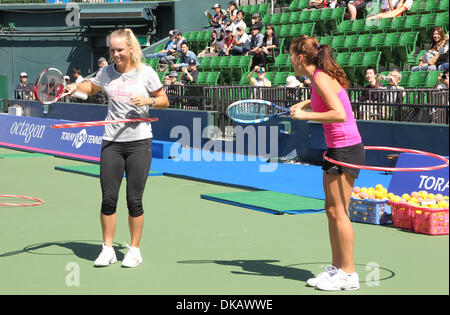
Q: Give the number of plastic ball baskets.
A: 3